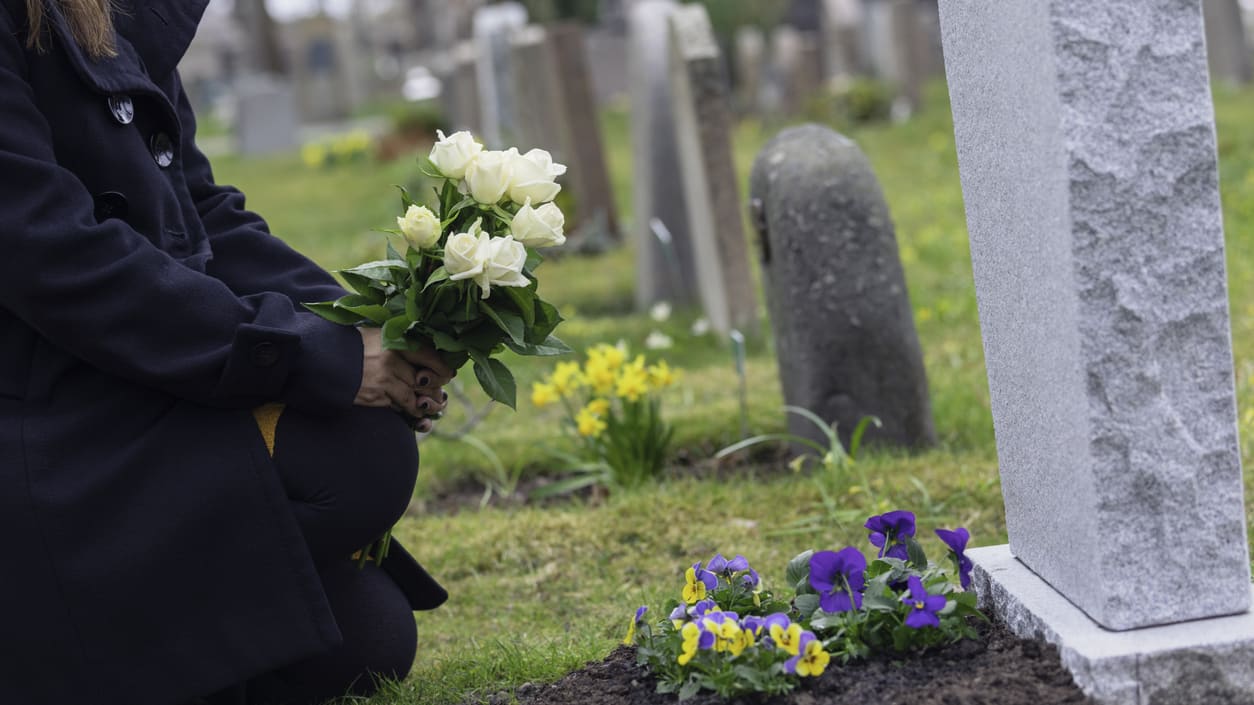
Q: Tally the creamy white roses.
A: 7